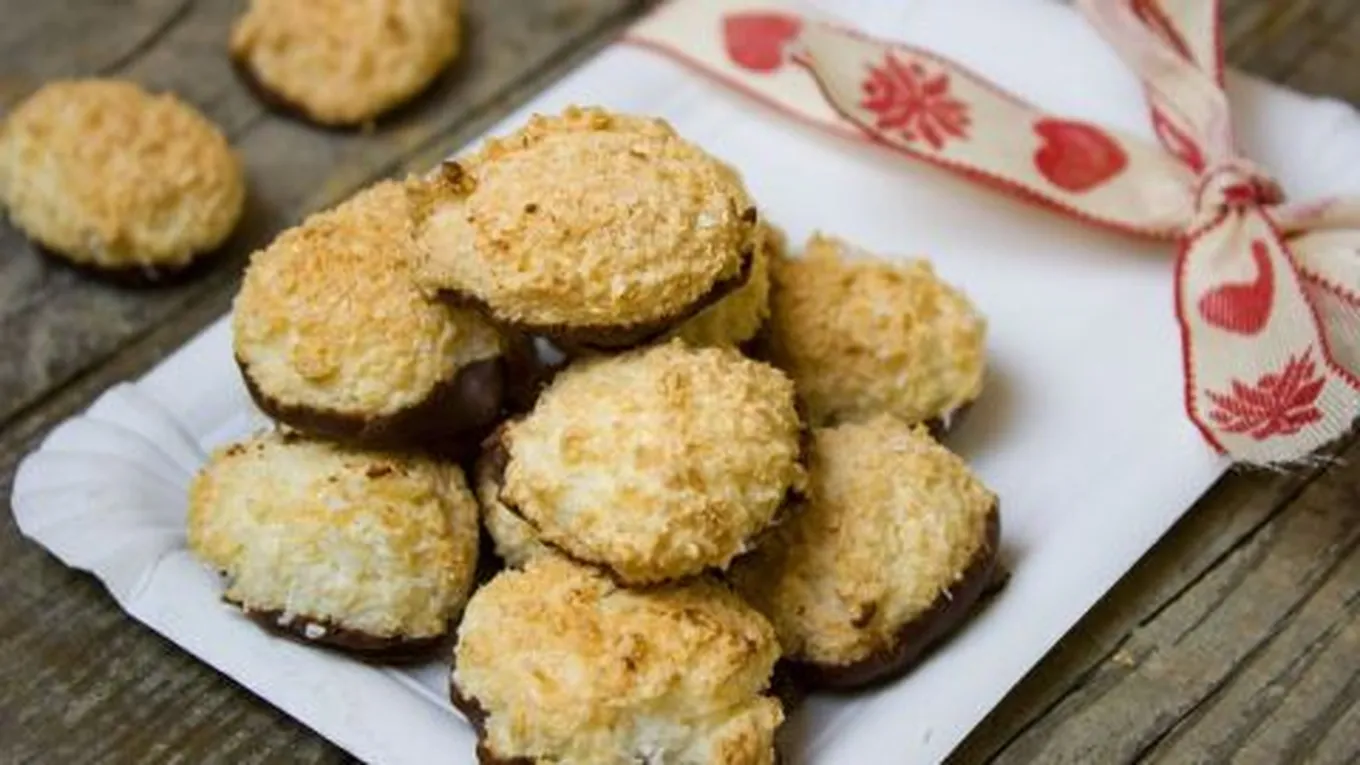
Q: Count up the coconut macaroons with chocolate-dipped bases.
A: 11